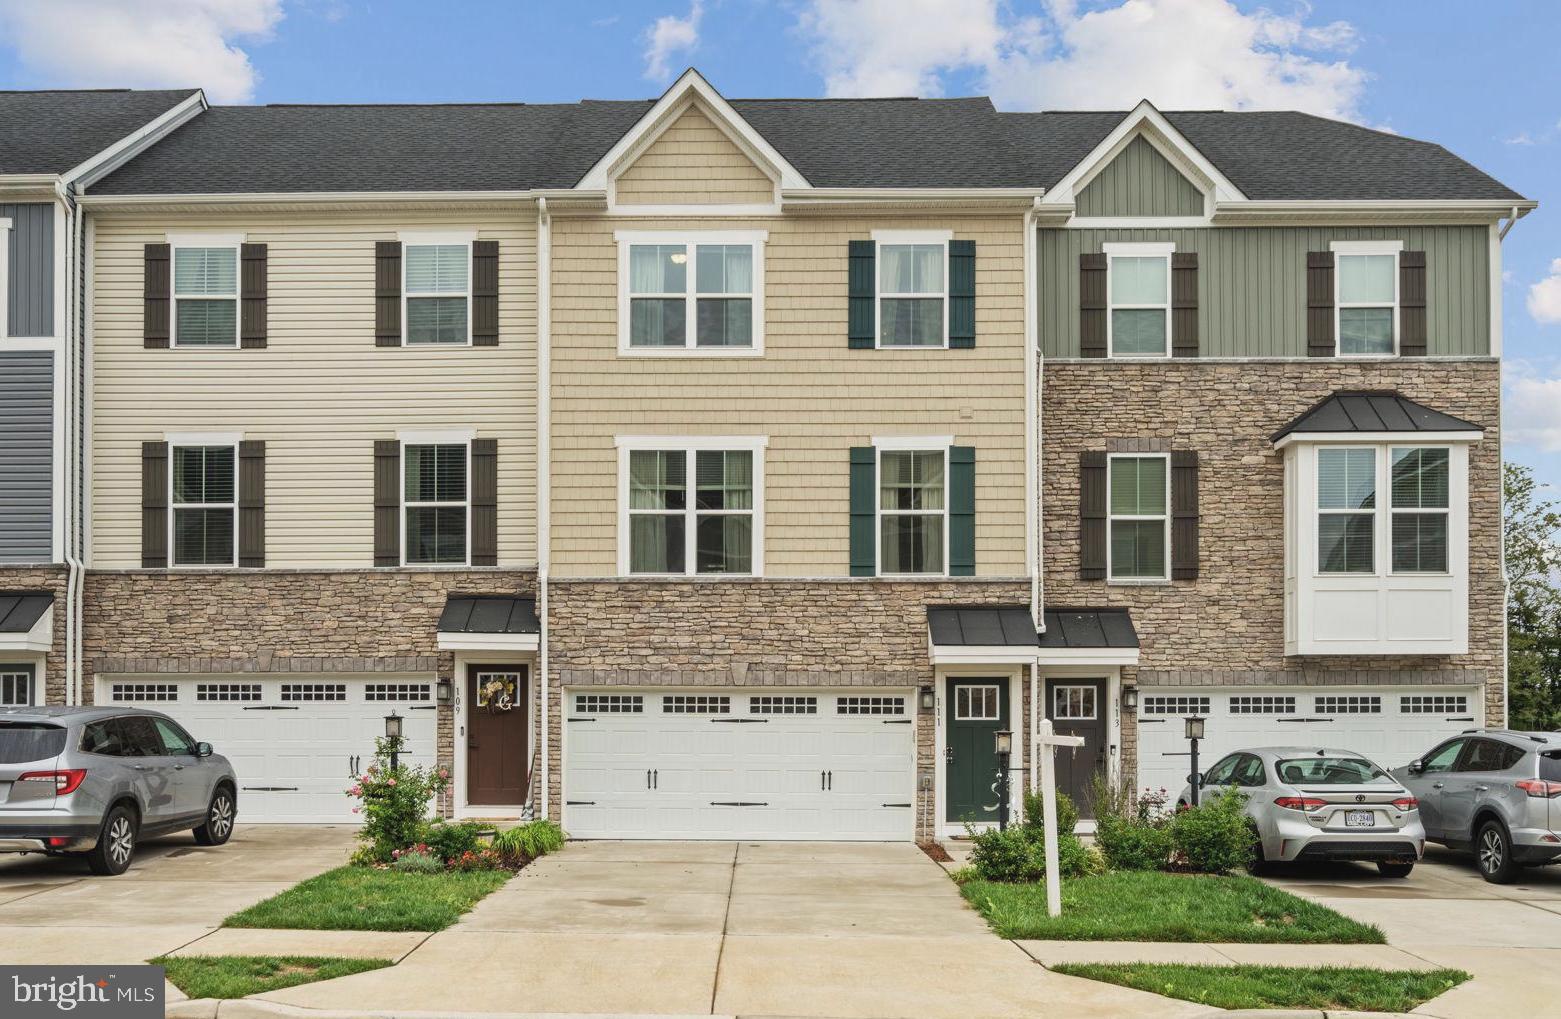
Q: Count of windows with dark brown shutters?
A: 7